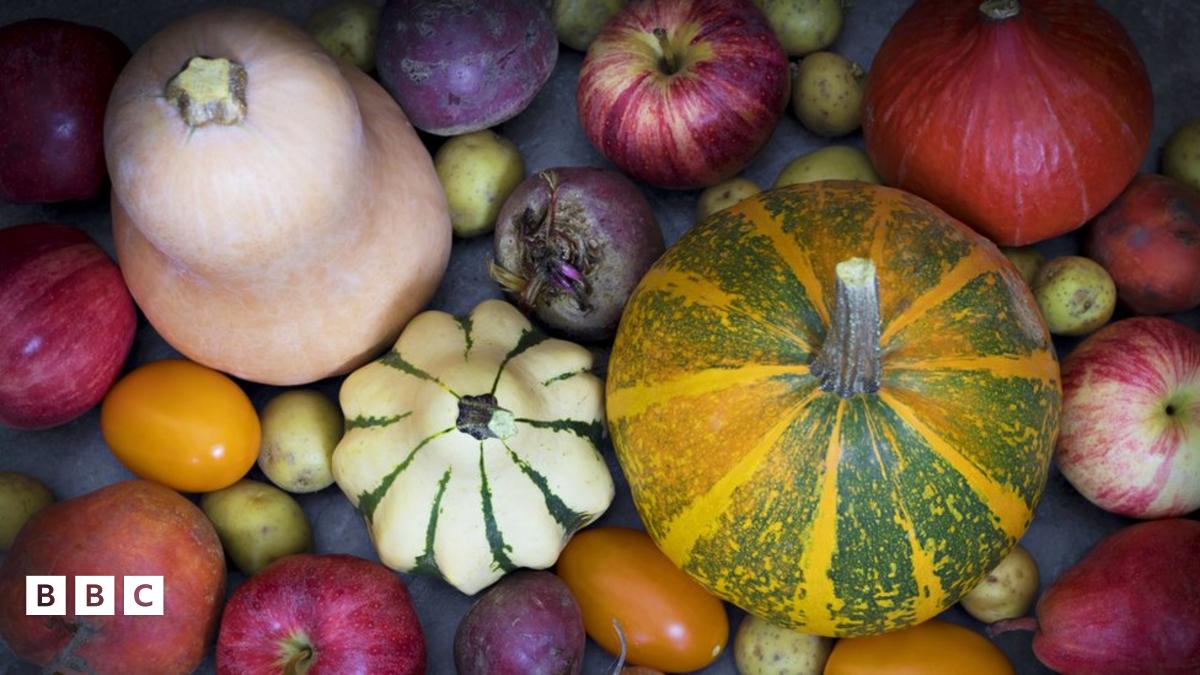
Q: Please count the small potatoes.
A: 15